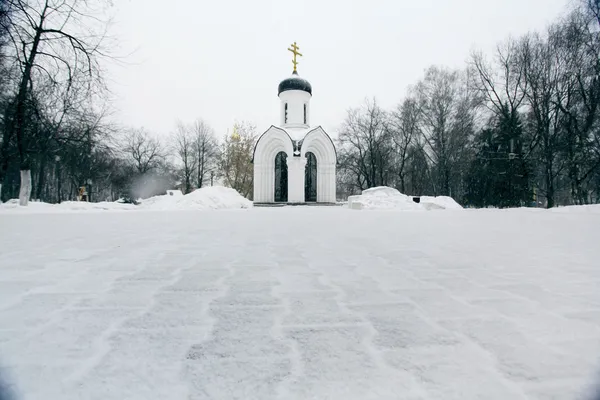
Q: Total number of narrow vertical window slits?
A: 2